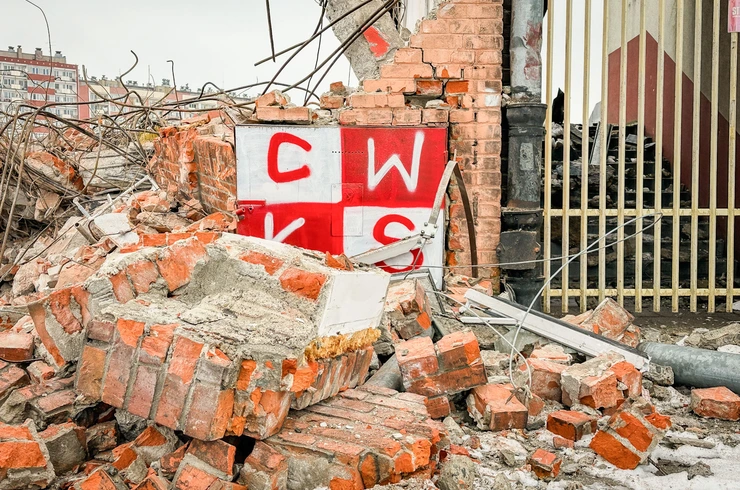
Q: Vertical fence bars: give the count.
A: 11